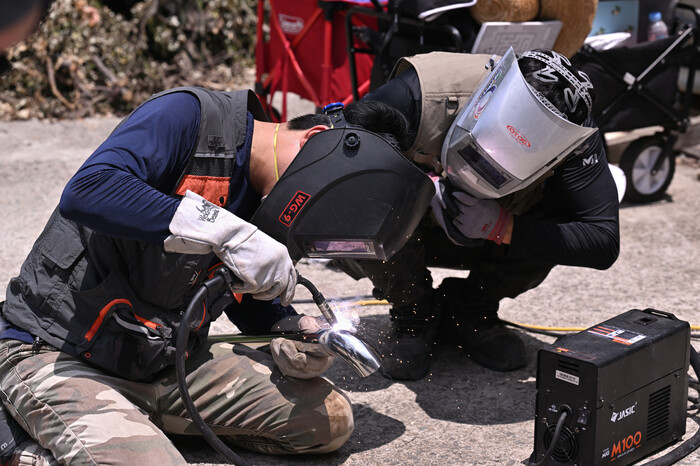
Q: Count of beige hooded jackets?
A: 0